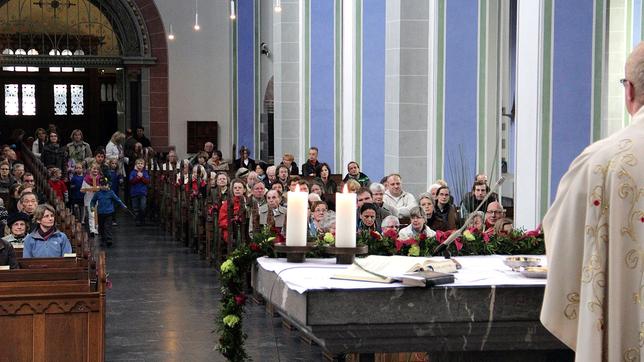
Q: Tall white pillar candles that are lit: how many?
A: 2